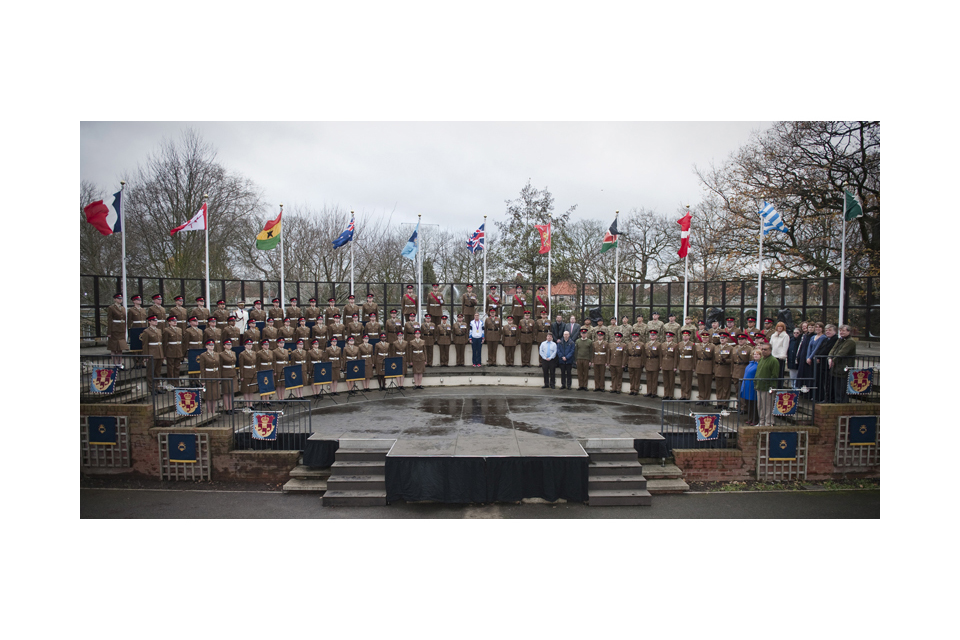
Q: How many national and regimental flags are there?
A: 11